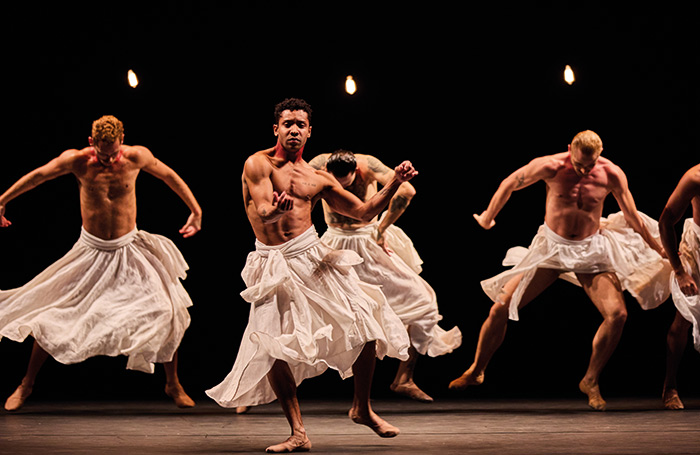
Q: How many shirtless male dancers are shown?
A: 5